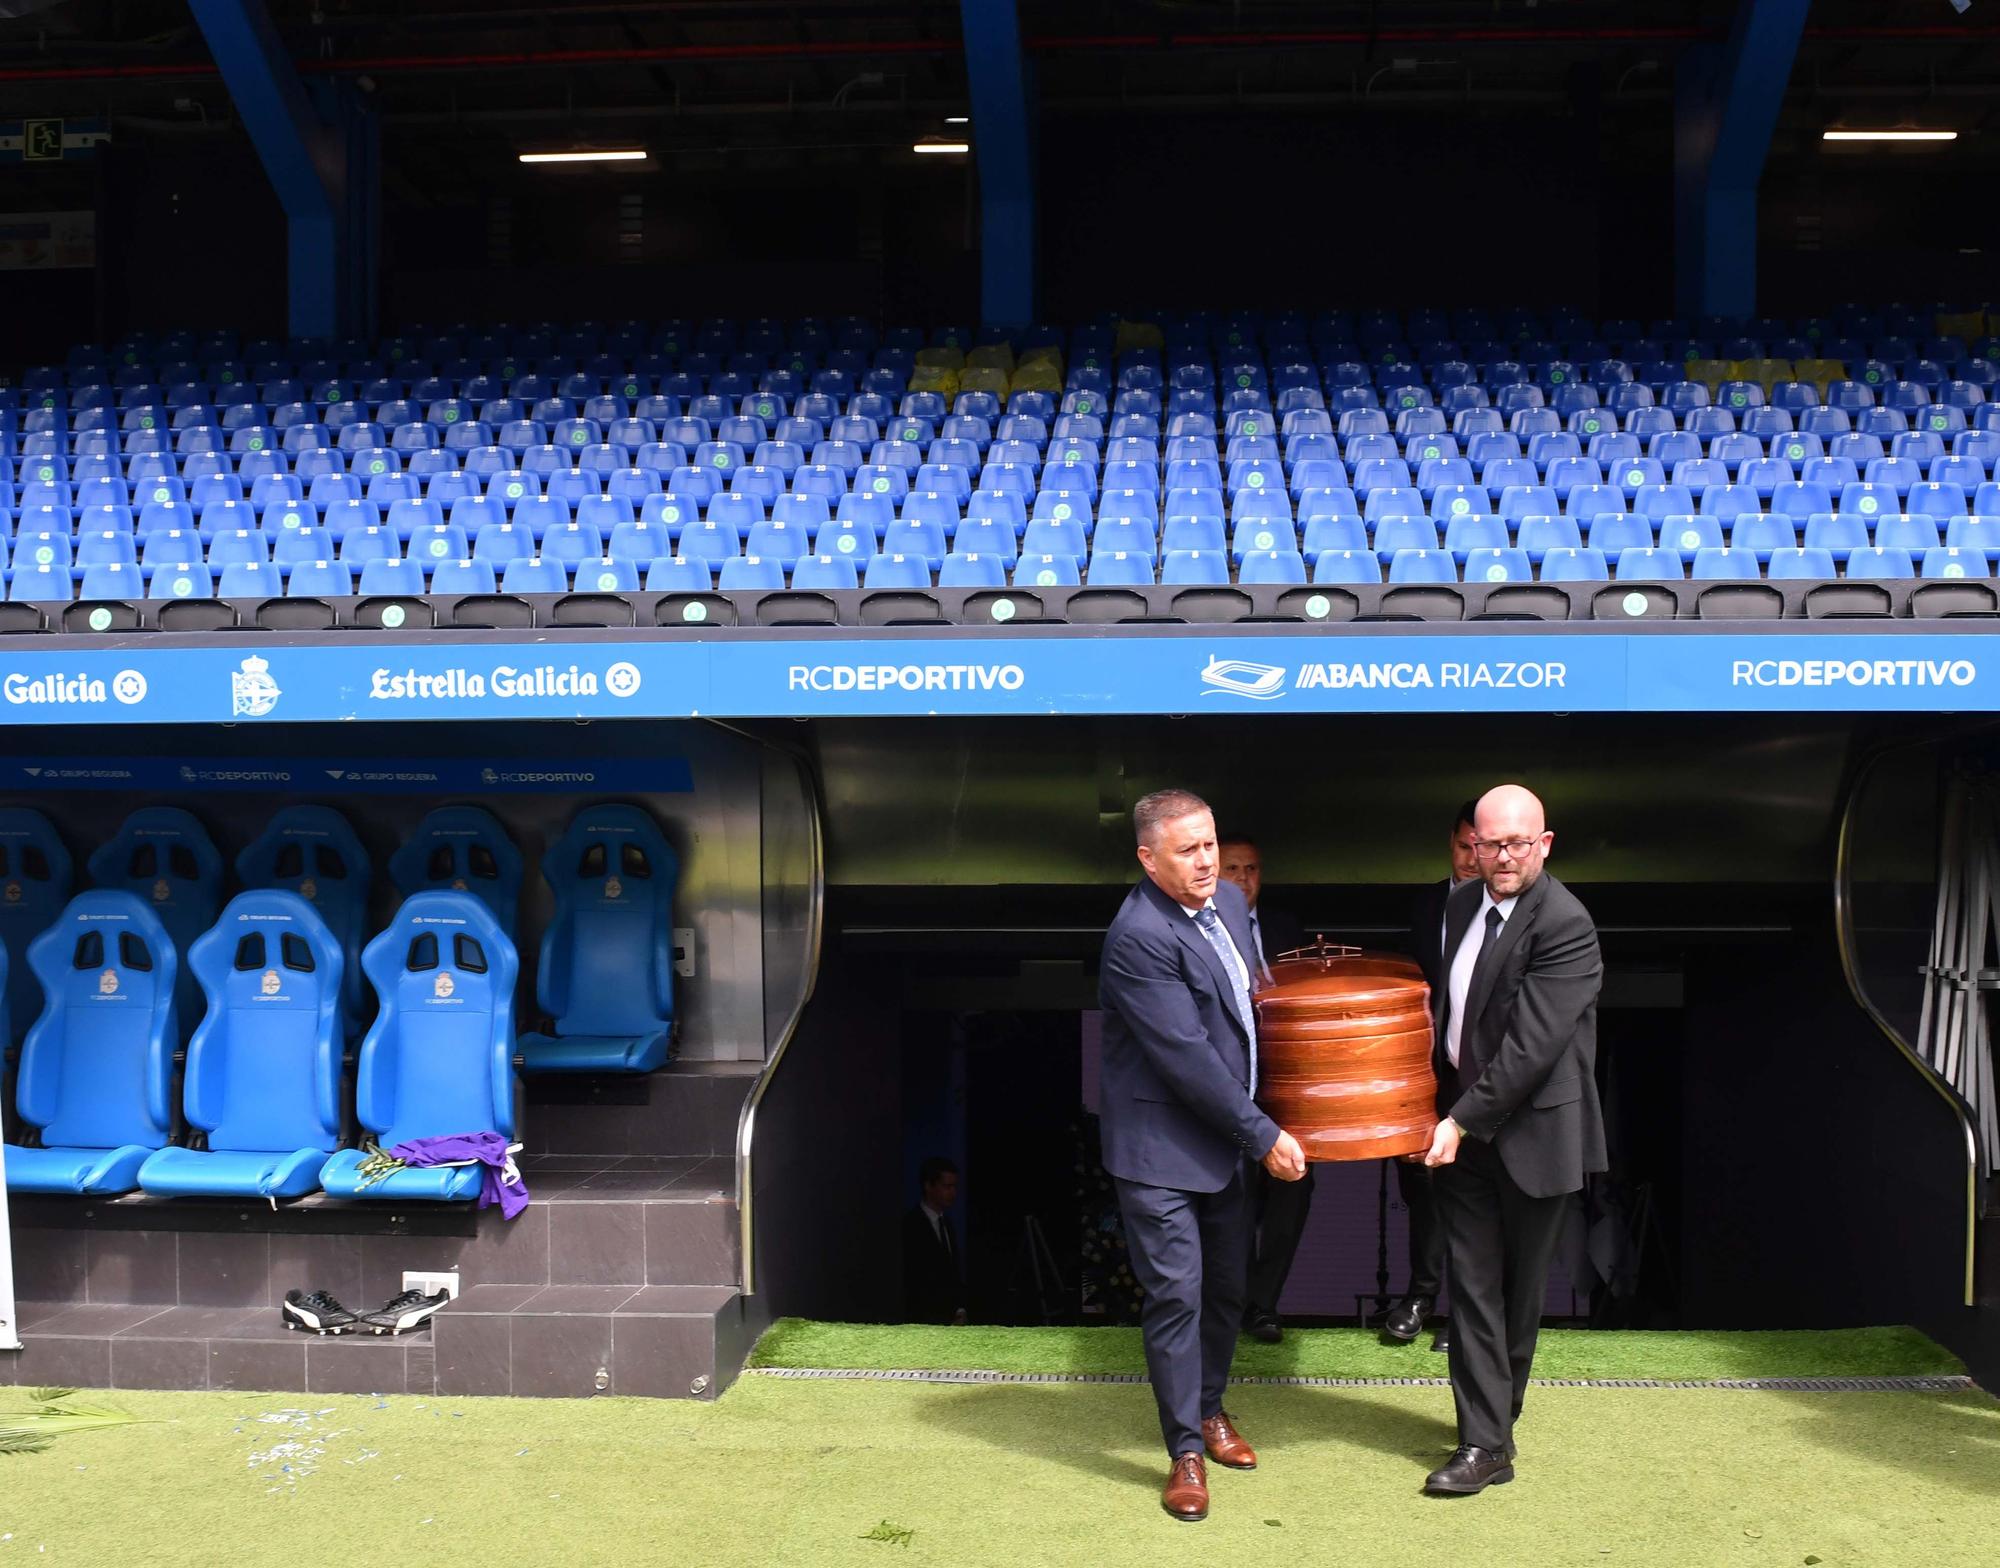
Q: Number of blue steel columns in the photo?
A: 3